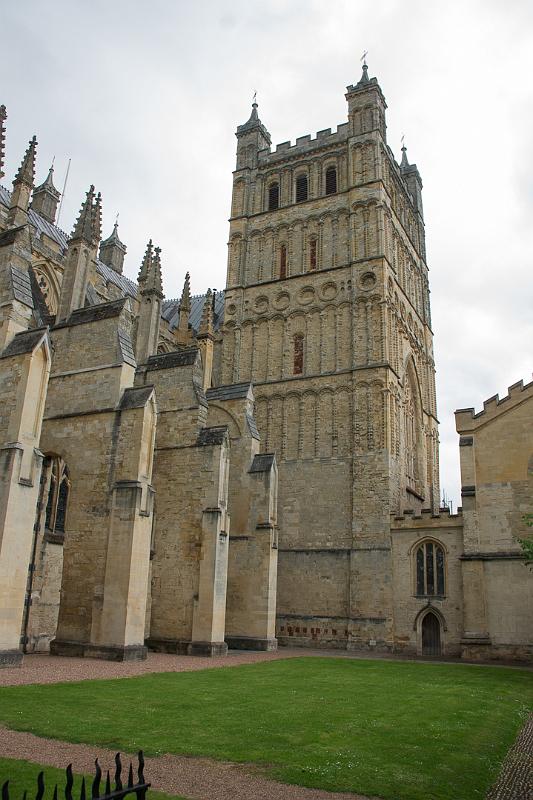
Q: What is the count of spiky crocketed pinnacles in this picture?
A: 8